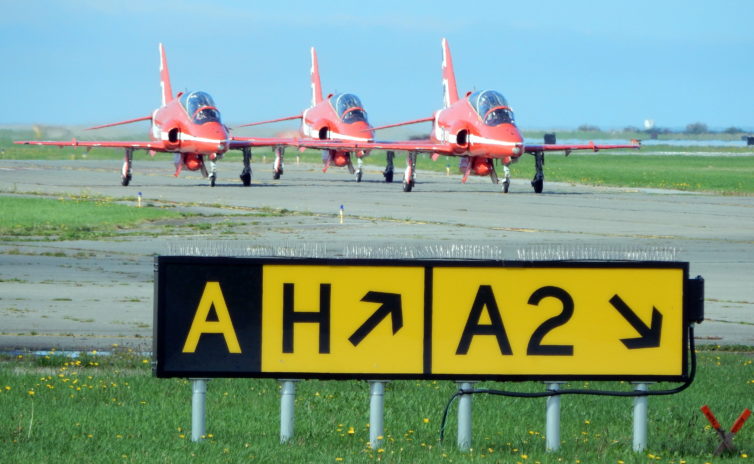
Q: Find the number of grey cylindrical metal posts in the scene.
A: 6